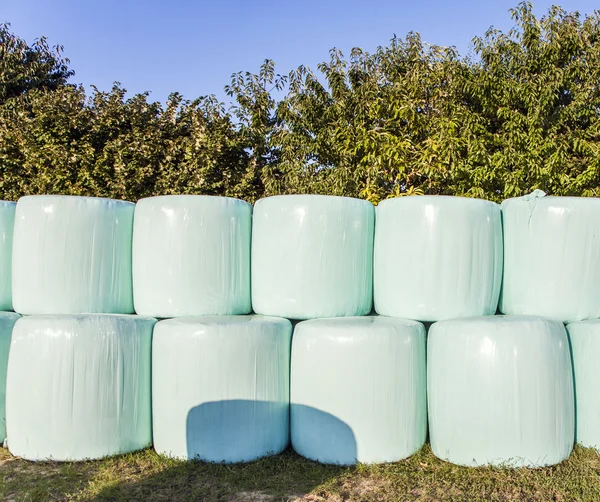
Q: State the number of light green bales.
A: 12